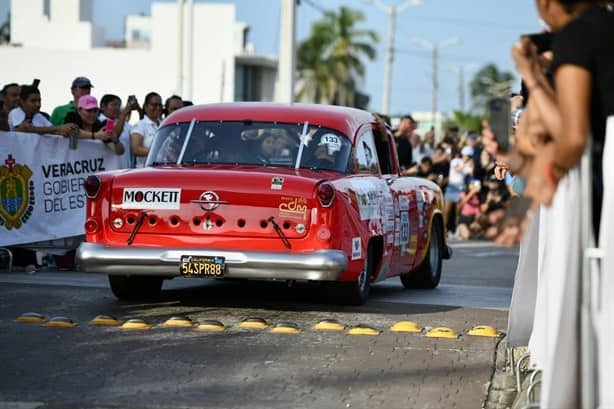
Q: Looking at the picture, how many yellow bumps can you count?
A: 13